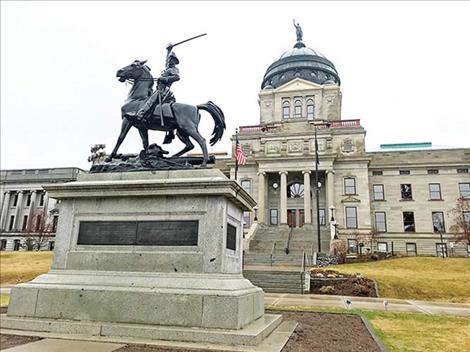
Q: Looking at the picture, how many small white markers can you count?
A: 2